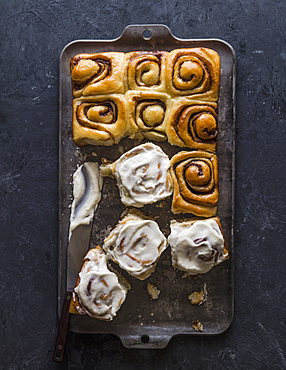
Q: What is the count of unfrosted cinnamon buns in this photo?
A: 7